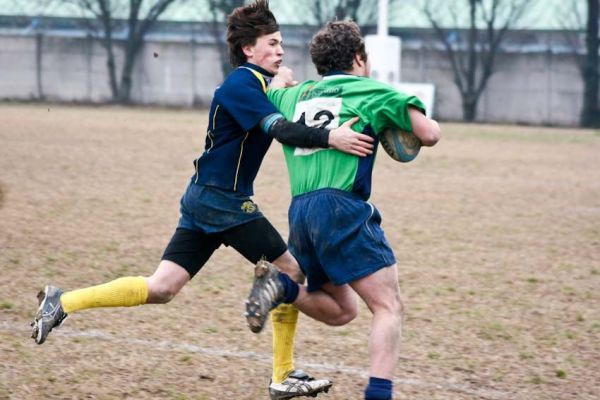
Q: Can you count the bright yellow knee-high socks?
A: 2